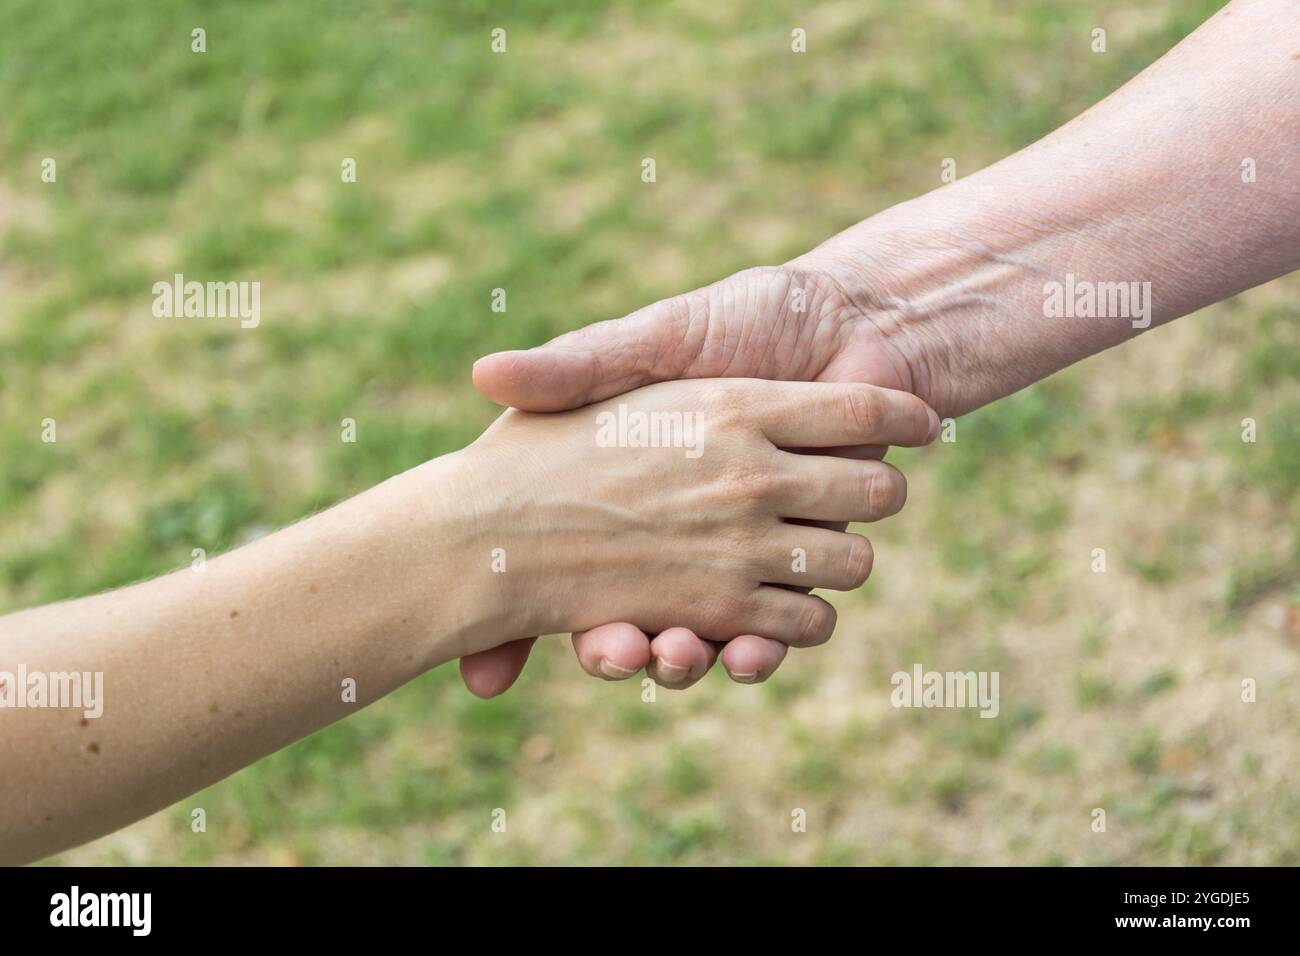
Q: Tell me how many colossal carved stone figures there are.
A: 0